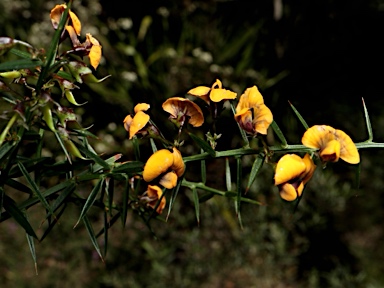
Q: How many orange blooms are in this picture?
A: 10